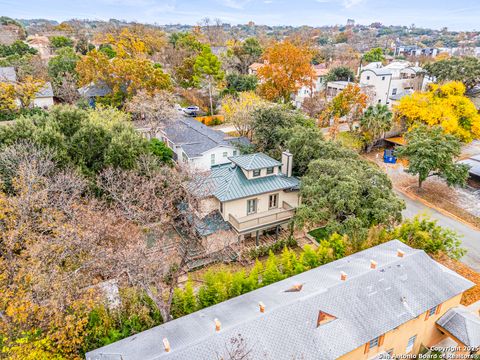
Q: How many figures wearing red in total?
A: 0